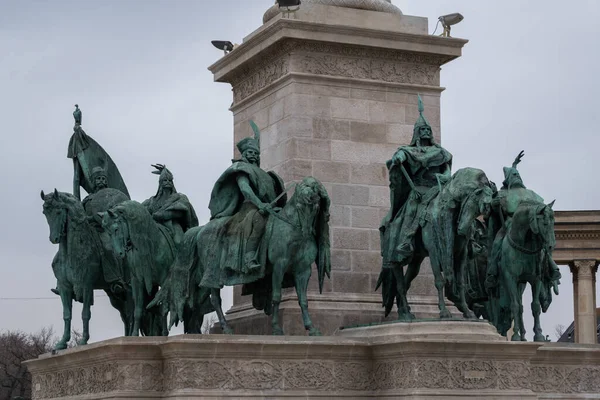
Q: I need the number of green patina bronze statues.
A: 5